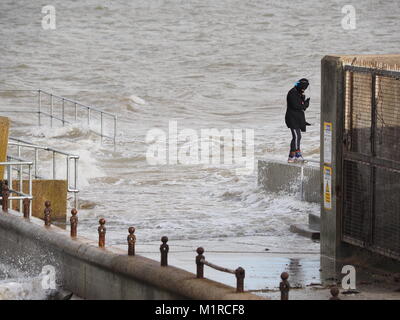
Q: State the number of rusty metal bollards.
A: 11